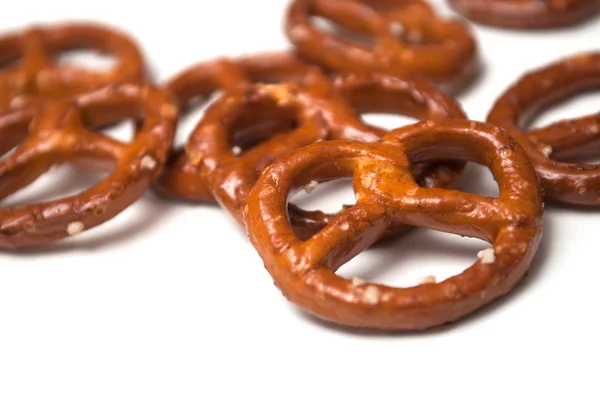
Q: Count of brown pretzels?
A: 8